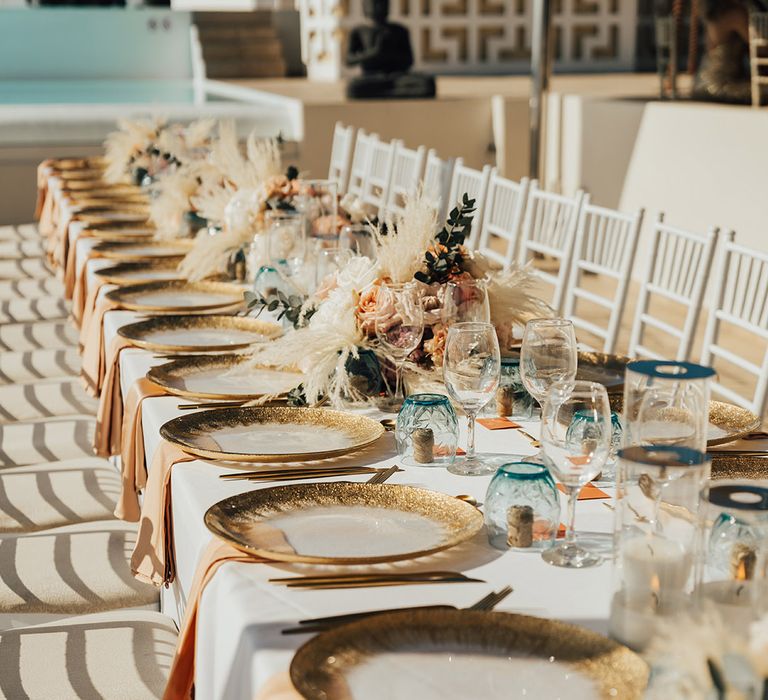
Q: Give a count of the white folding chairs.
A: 11